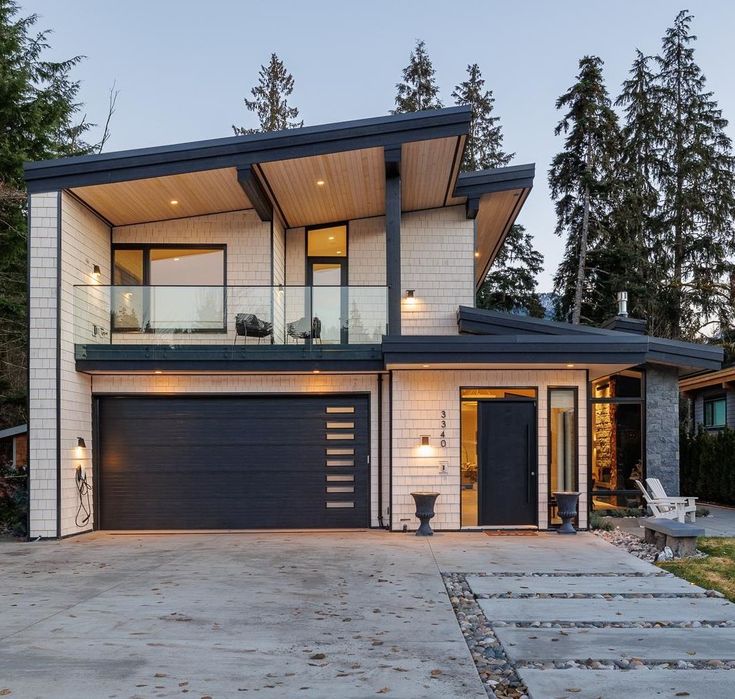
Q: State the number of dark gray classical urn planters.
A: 2